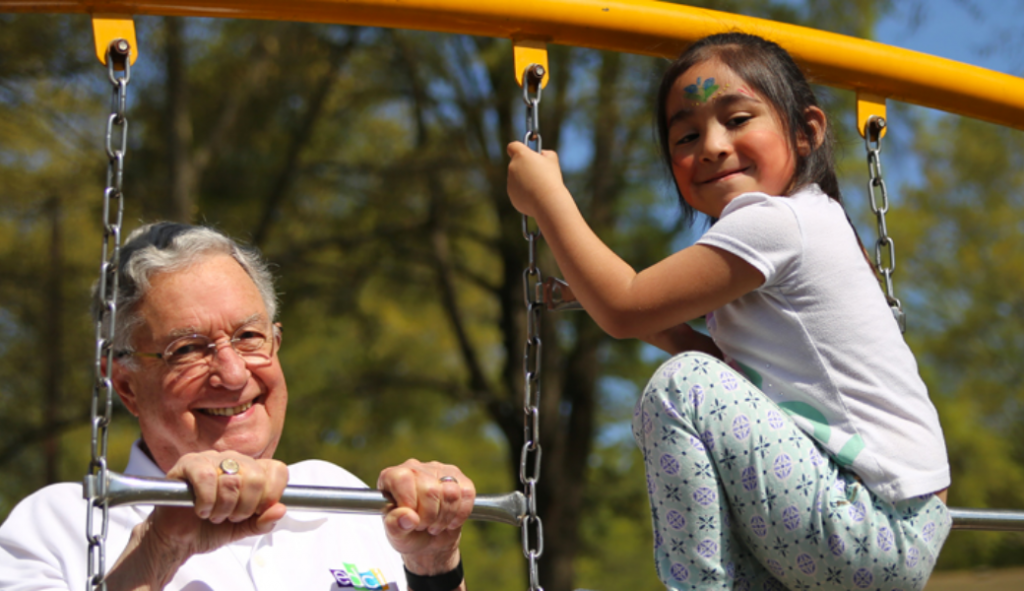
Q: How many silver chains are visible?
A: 3